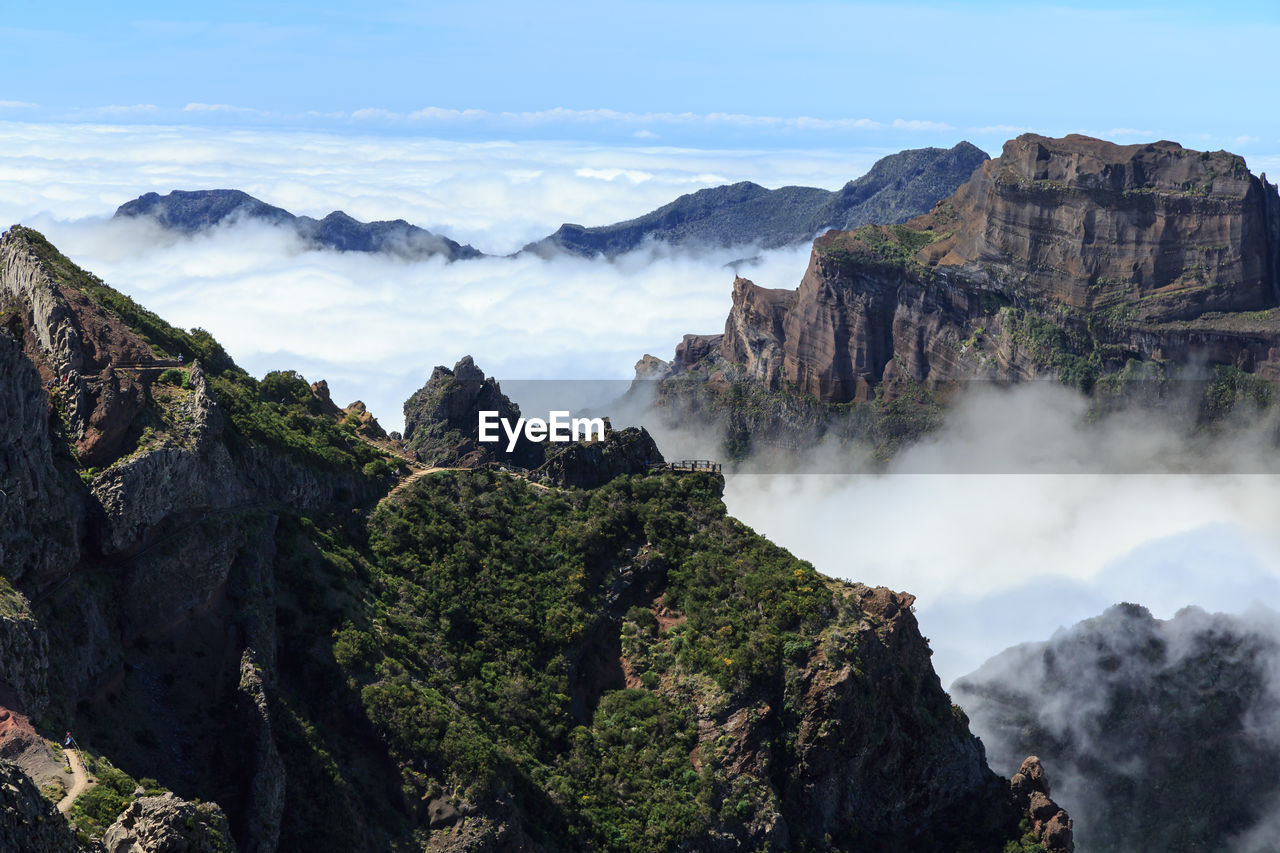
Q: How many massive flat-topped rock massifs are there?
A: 1